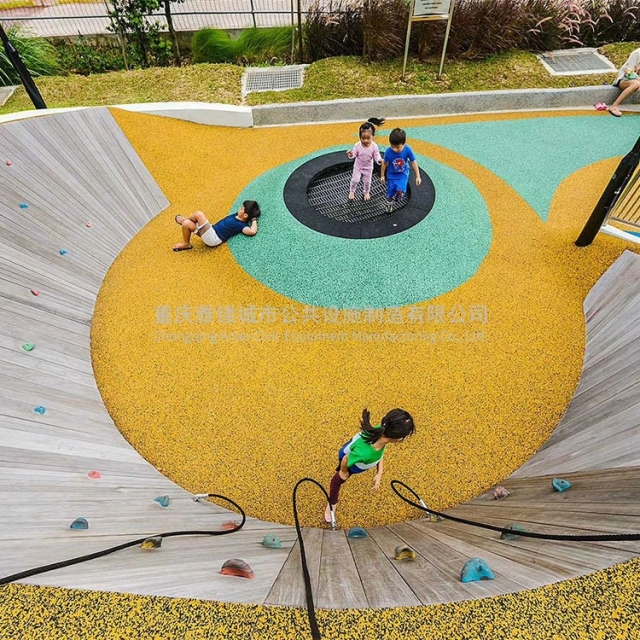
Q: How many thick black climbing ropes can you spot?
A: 3